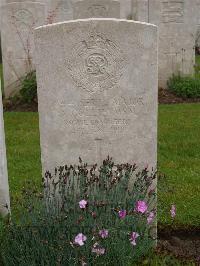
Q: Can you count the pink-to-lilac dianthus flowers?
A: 9